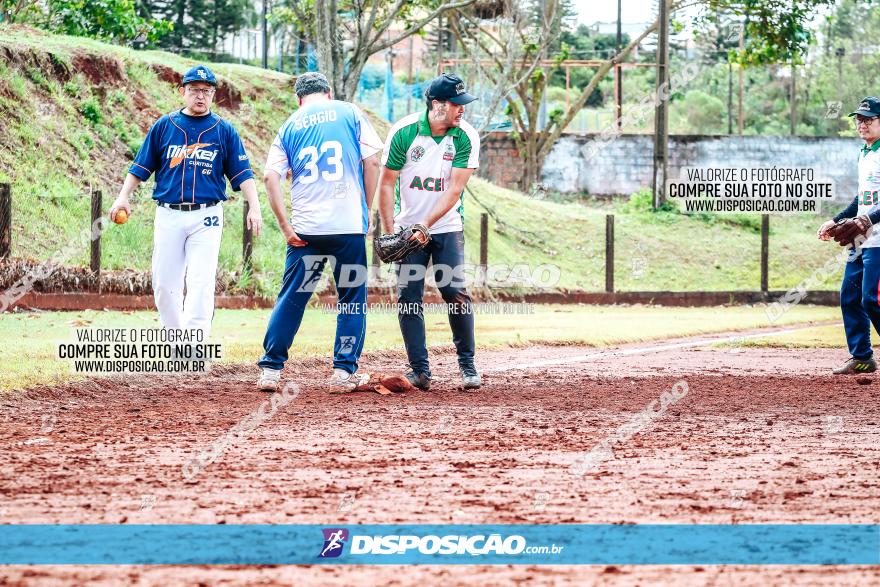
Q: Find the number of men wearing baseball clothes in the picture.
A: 4